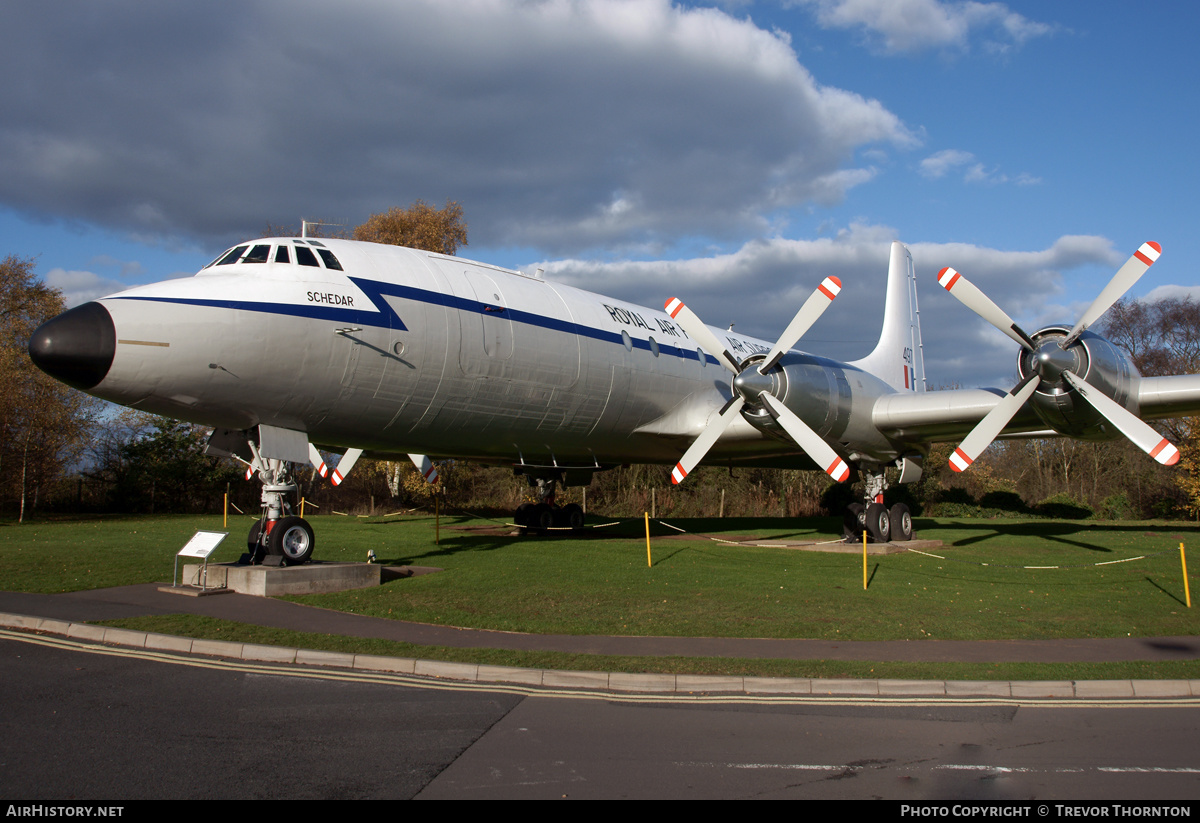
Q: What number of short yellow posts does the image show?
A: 6